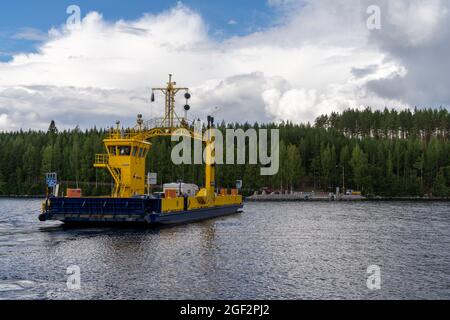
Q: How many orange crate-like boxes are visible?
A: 4